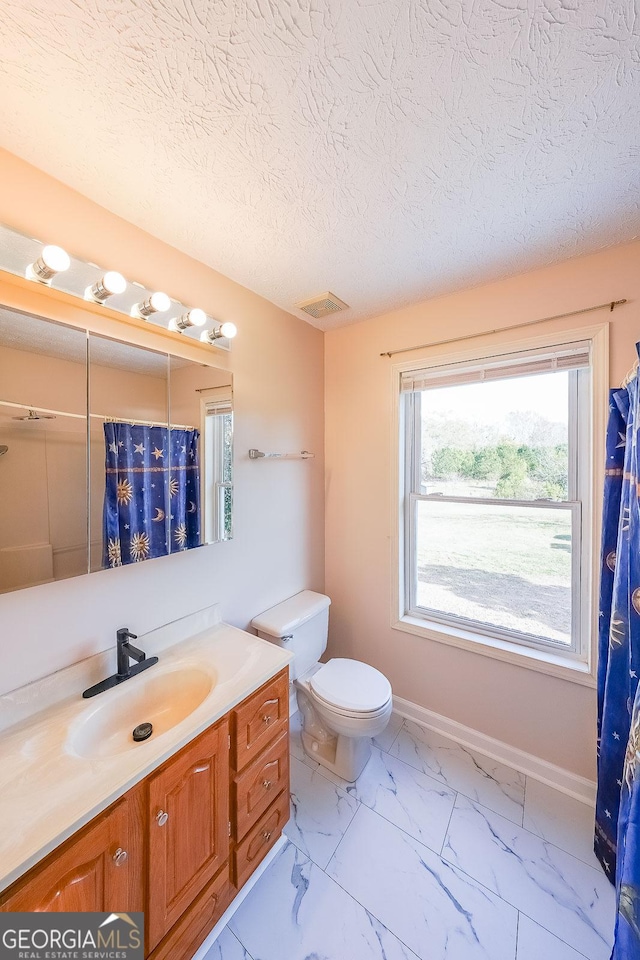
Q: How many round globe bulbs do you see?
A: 5